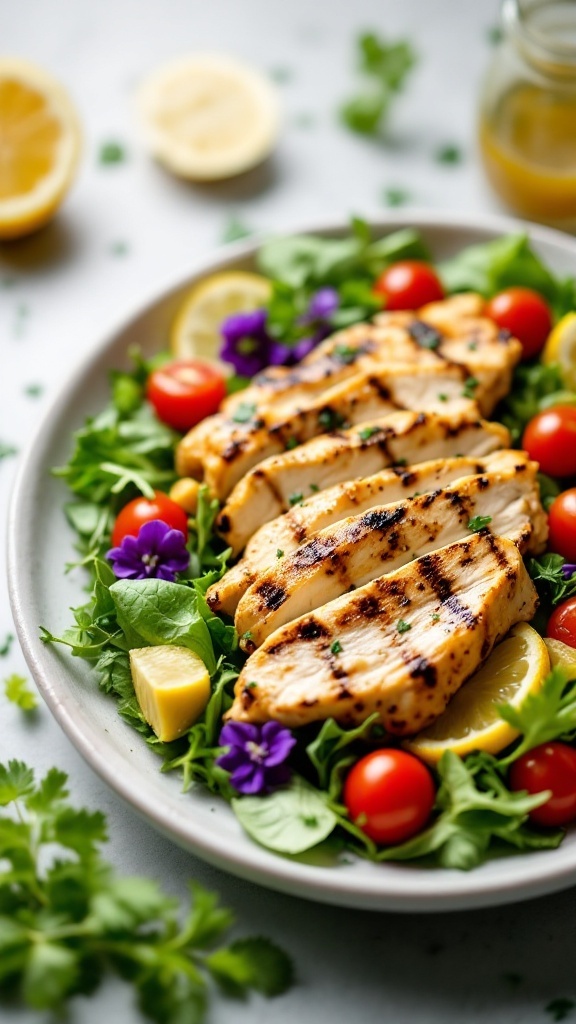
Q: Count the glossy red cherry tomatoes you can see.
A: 9